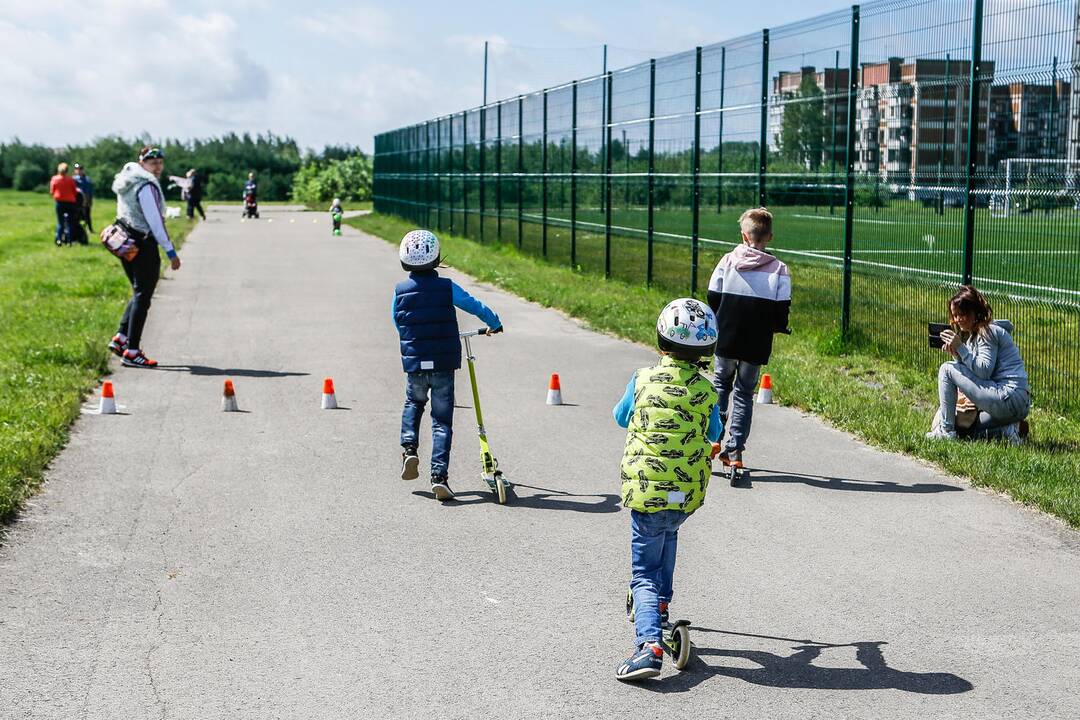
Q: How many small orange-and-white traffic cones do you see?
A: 5